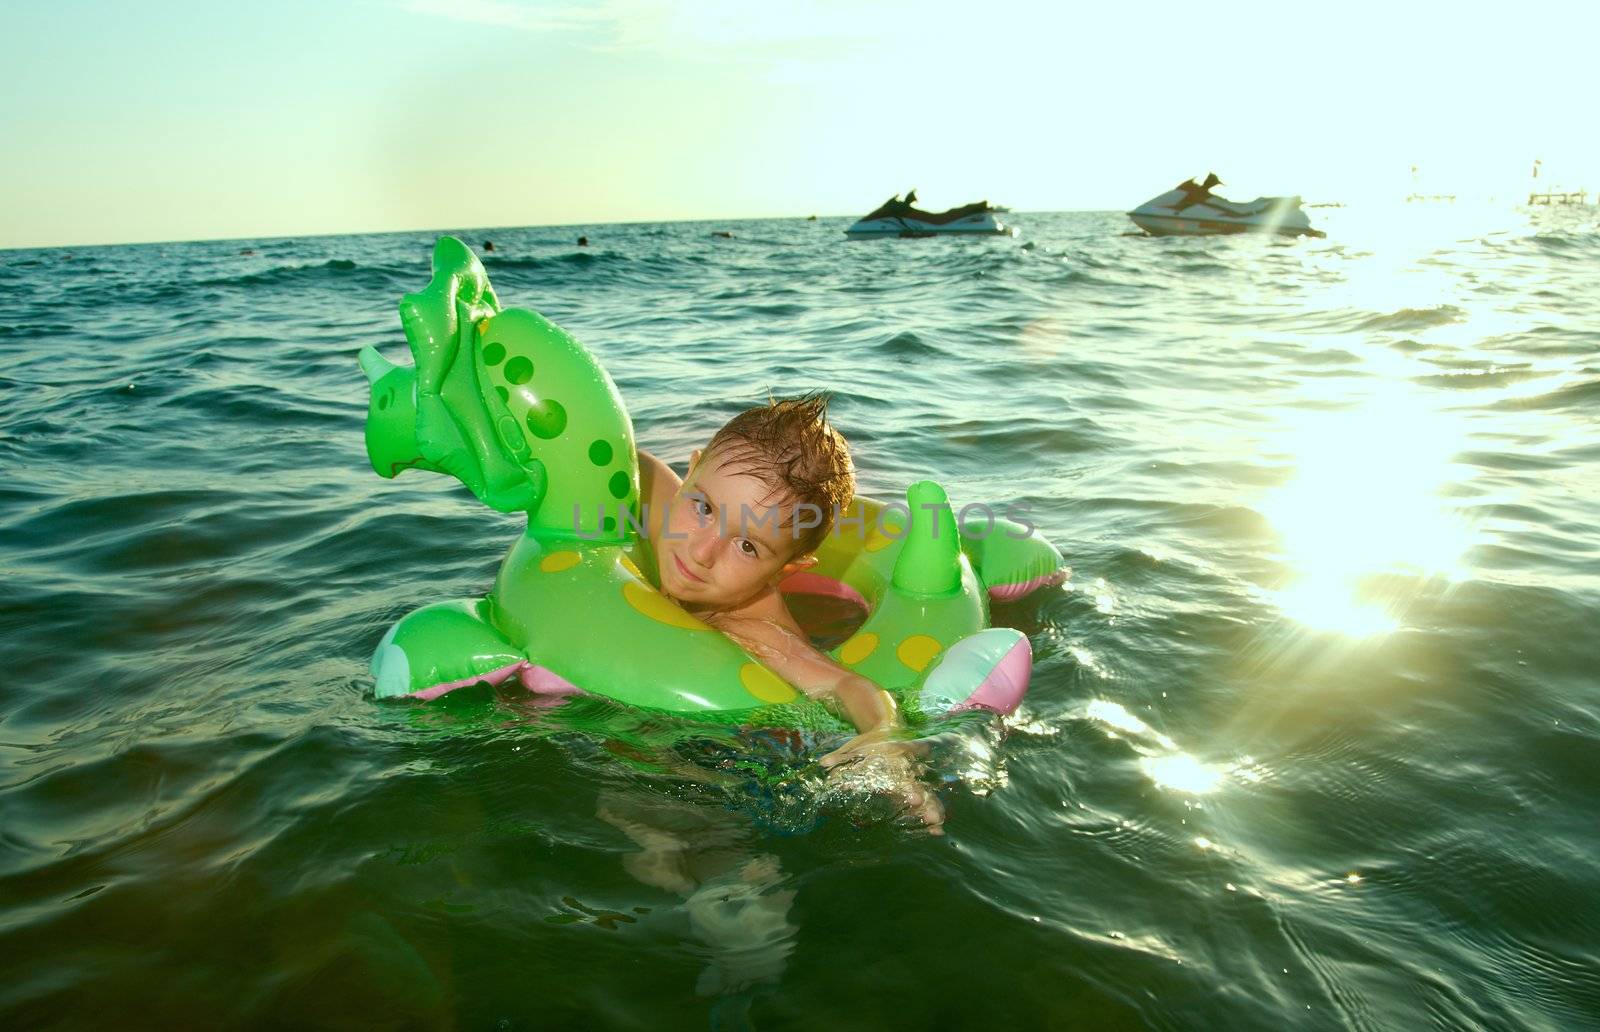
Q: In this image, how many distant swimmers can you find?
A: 2